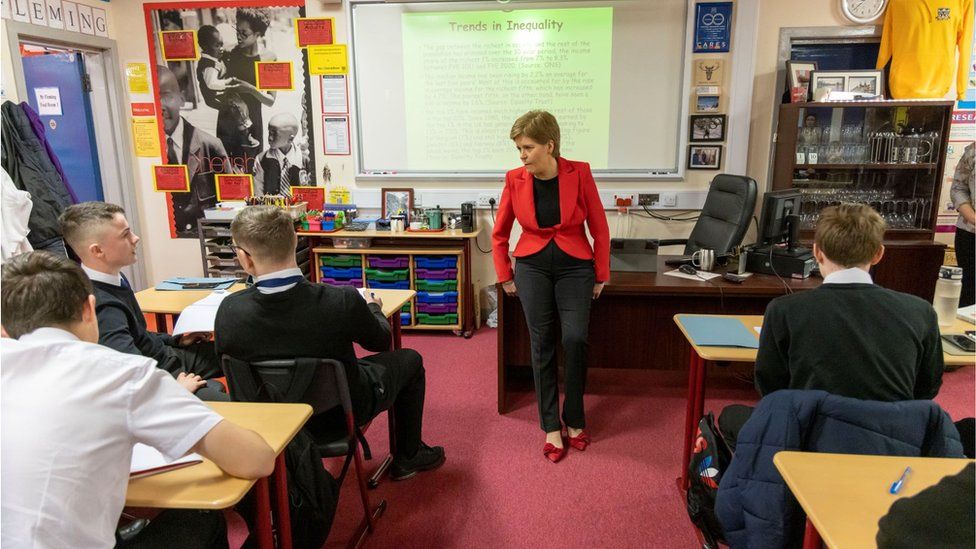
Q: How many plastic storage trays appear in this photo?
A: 14